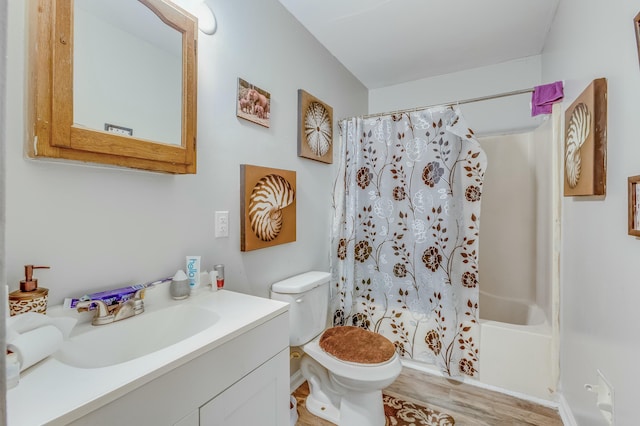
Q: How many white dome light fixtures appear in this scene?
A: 1